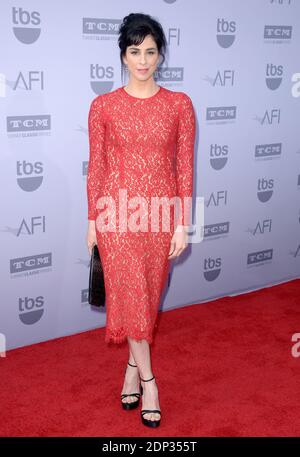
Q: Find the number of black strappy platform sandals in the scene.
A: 2